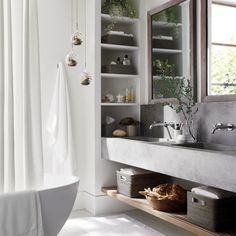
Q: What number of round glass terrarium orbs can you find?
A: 3